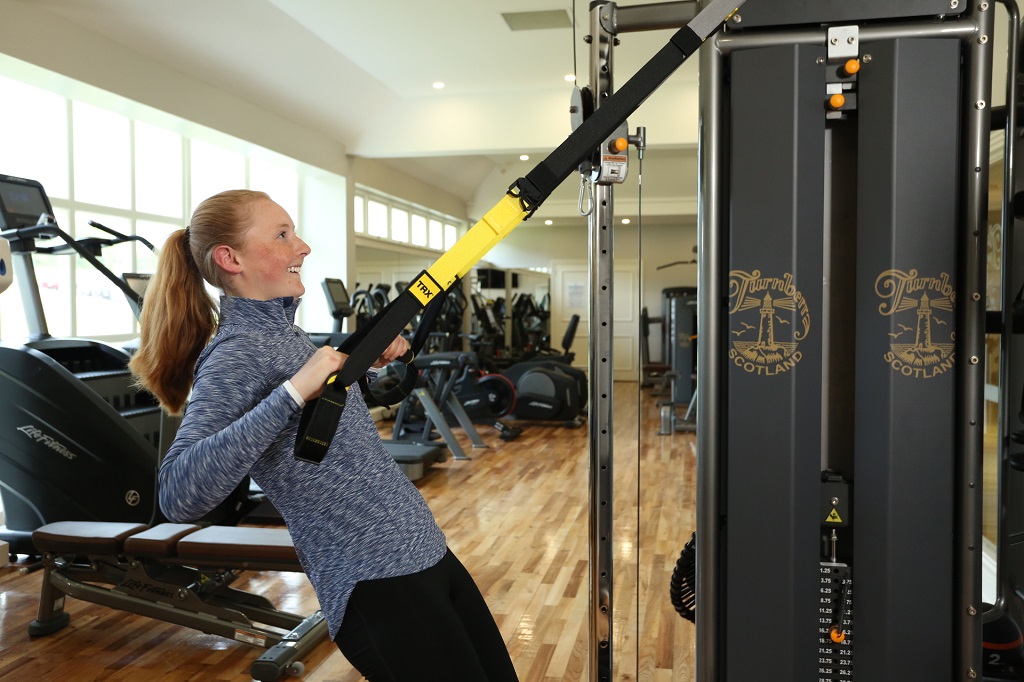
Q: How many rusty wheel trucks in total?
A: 0